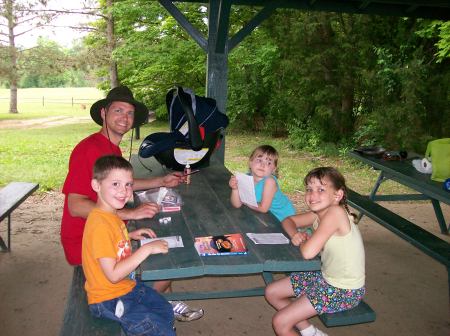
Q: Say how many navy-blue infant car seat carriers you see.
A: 1